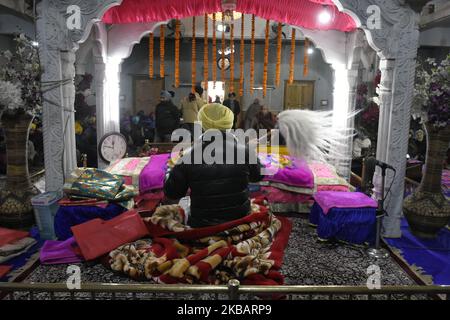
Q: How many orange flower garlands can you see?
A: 14